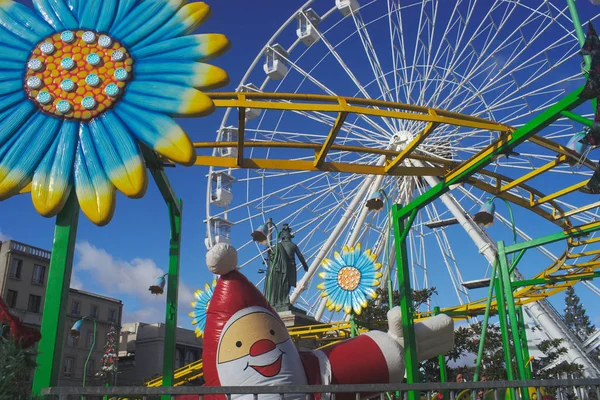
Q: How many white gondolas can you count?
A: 7